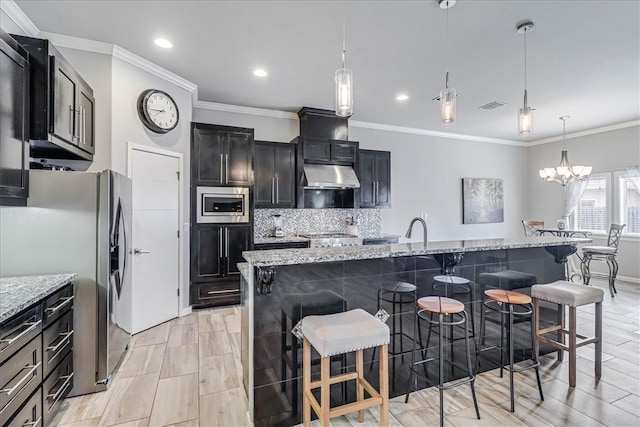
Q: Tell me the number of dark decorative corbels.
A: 3